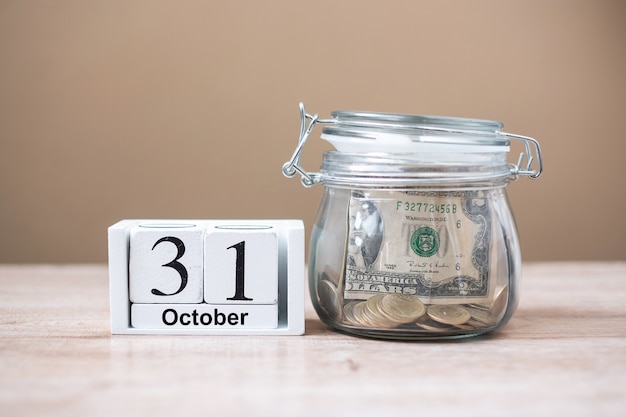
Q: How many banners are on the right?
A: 0